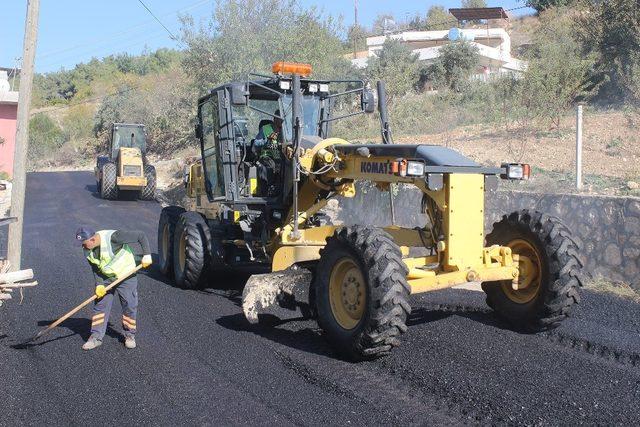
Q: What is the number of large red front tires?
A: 0